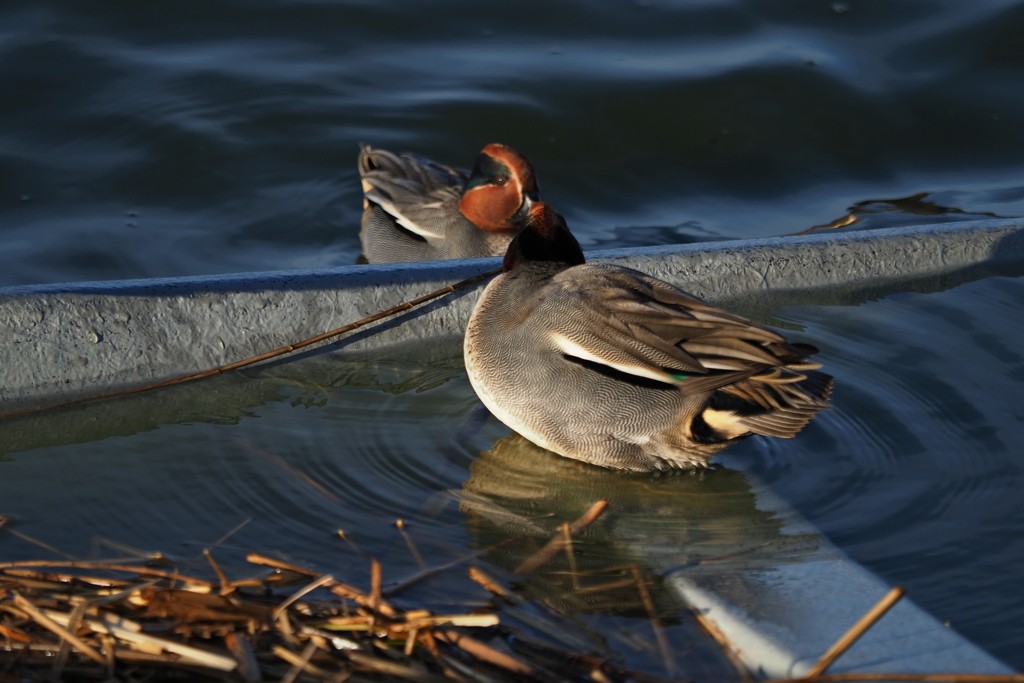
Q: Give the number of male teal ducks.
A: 2